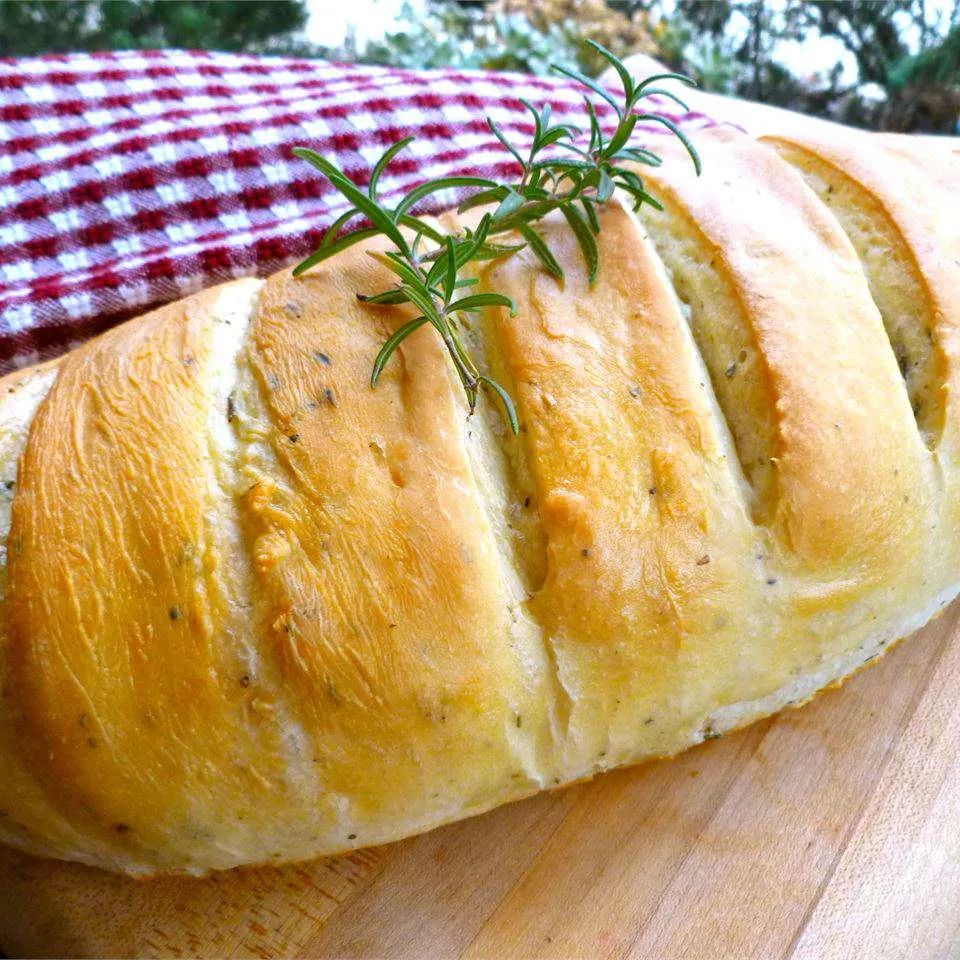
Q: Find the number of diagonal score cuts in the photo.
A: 5